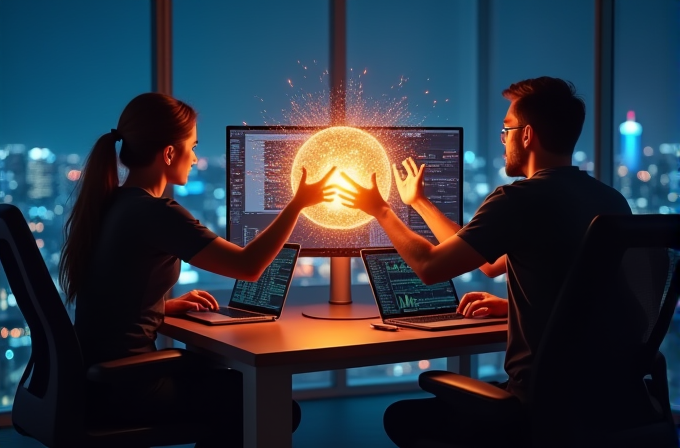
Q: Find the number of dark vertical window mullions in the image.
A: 4